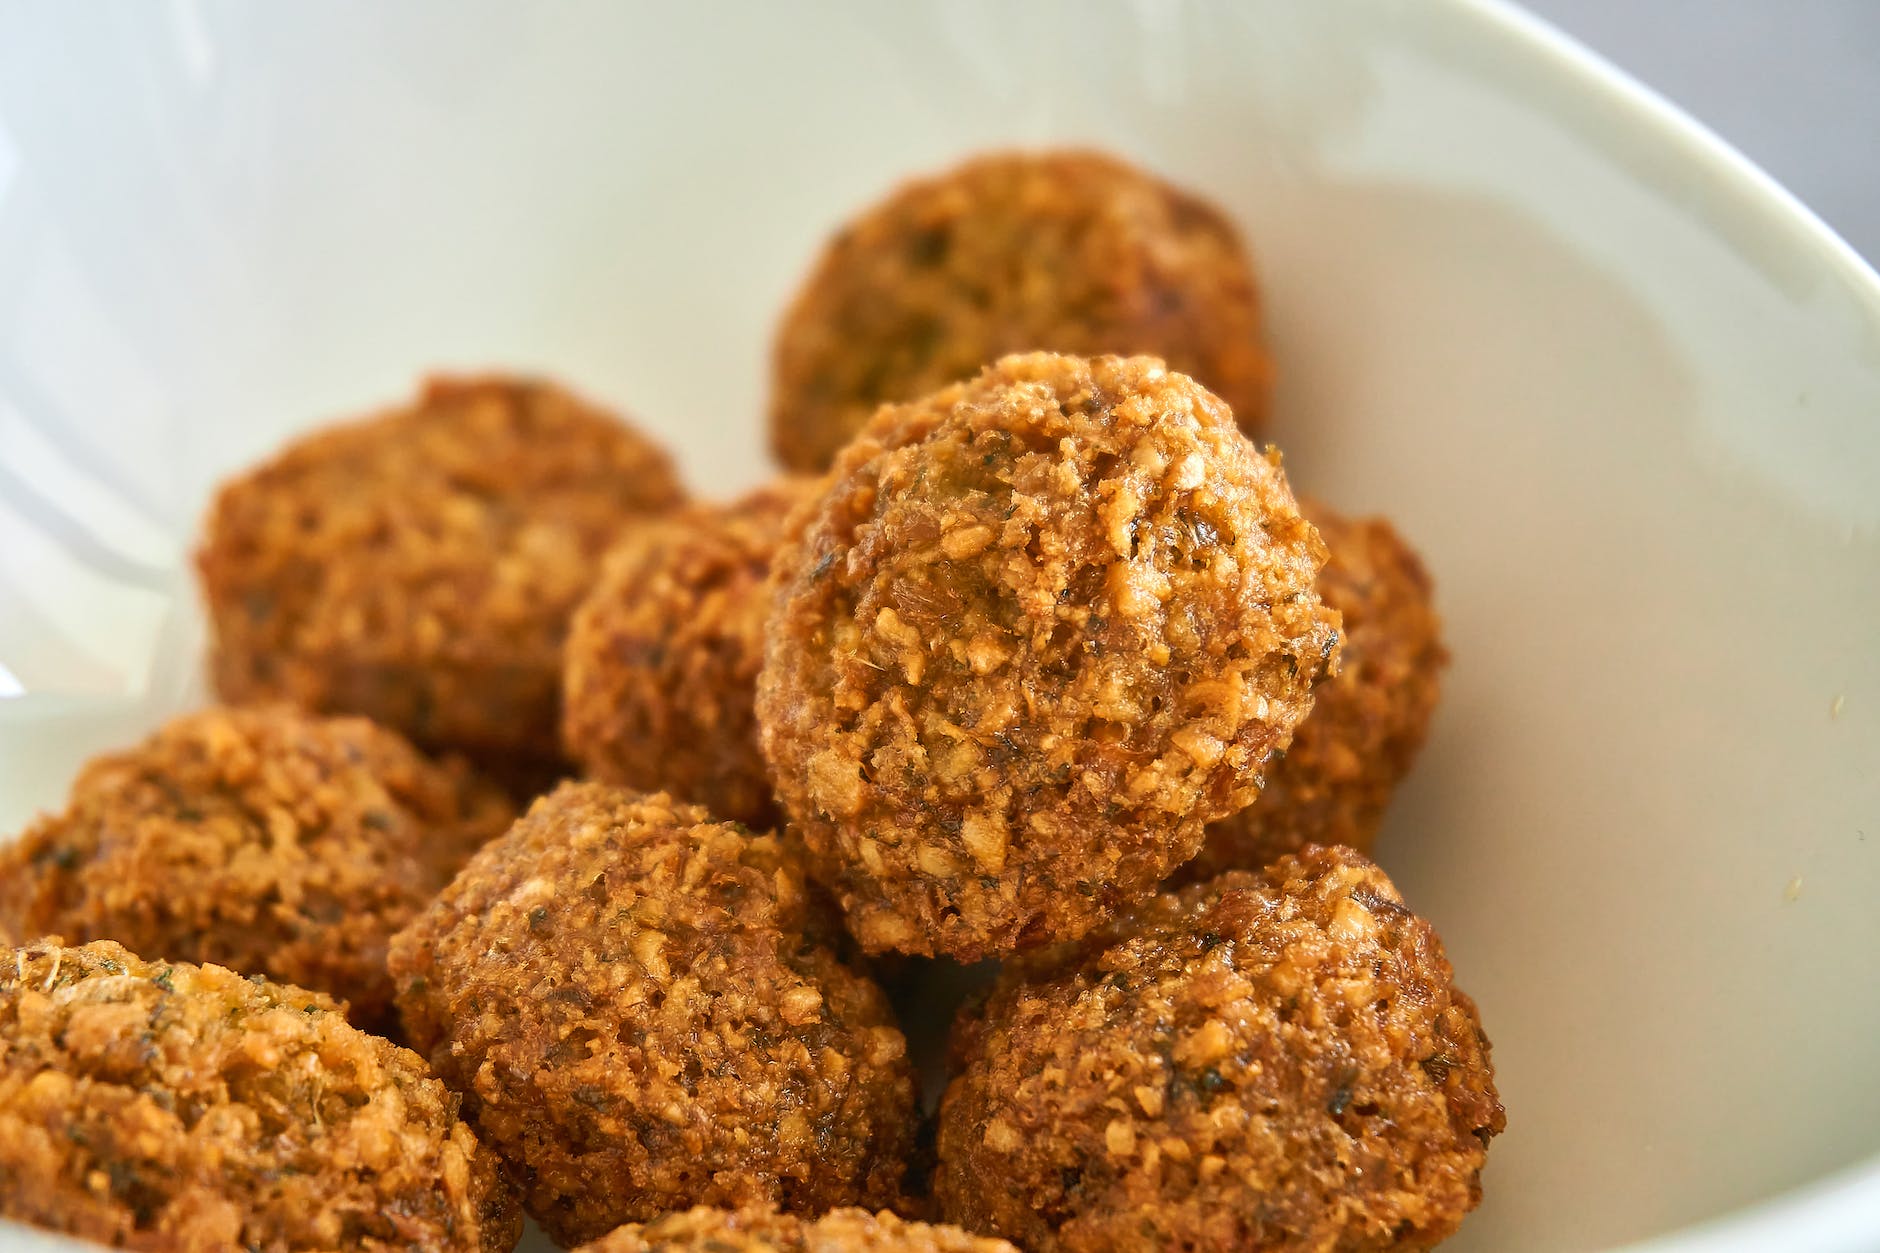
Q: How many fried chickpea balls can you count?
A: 10